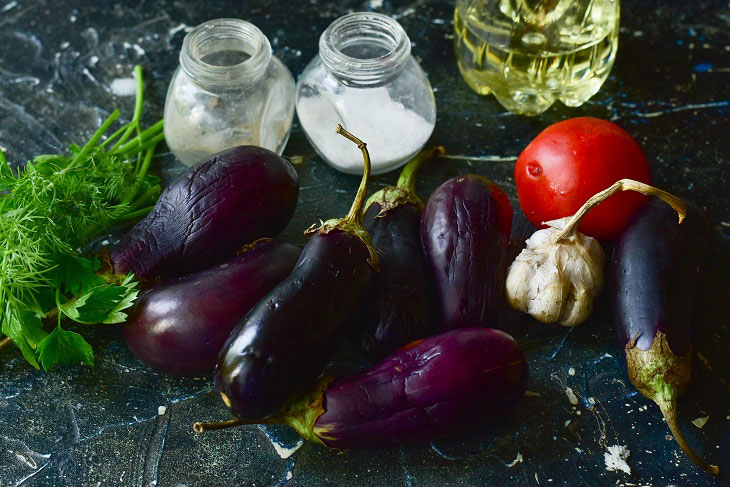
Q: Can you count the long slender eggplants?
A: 7